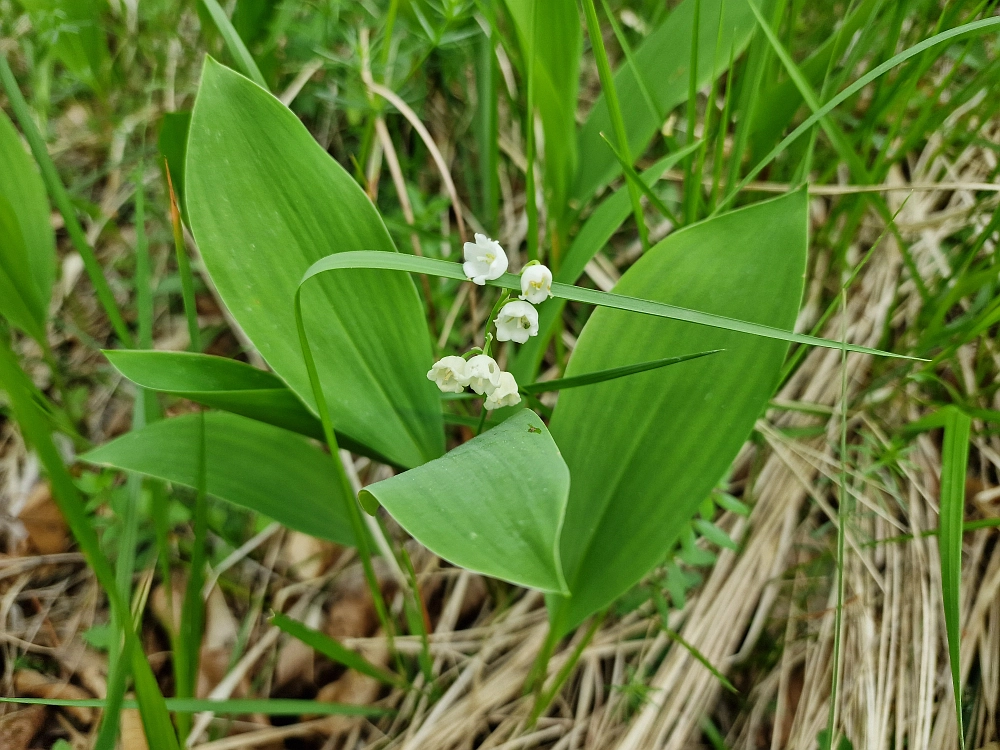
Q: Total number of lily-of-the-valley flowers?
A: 6